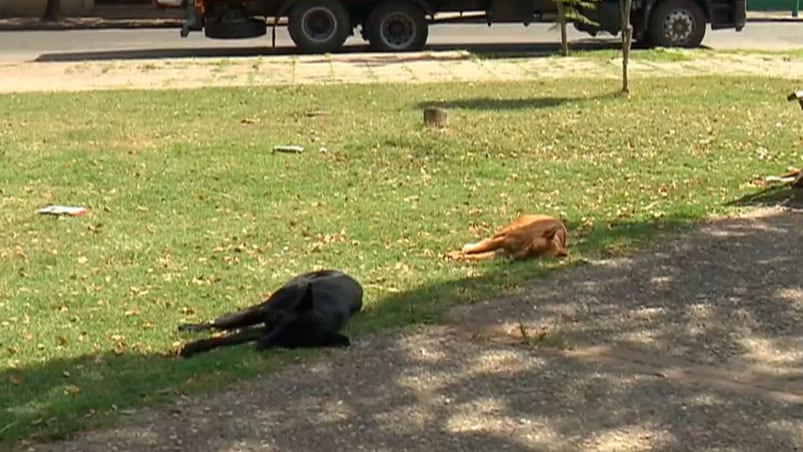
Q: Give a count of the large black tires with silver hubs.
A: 3